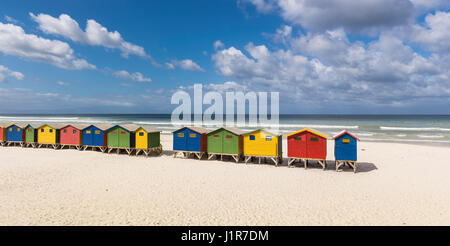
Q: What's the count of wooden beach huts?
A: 13